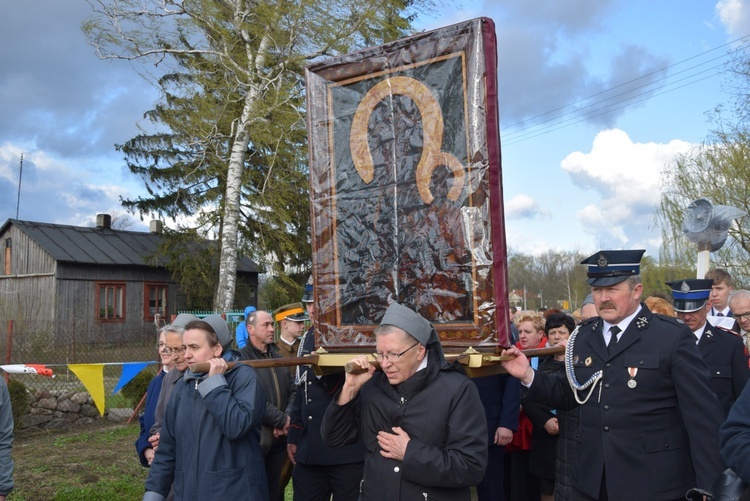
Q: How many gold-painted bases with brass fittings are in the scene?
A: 1